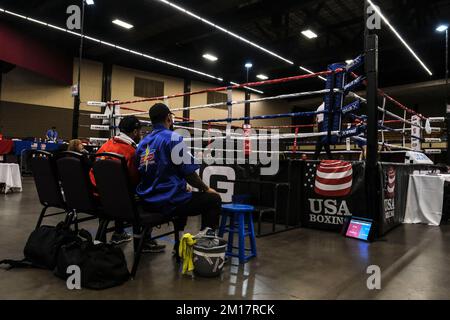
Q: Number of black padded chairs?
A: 3